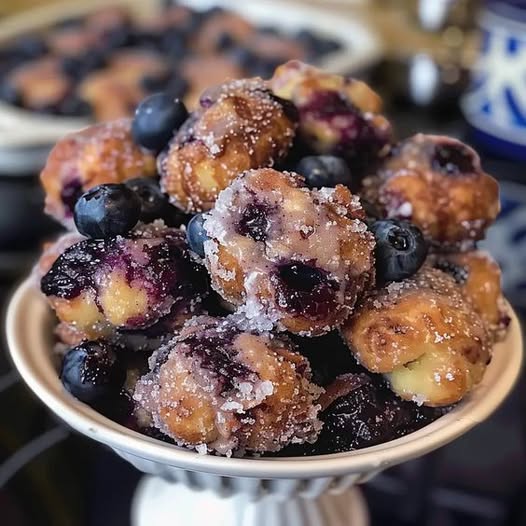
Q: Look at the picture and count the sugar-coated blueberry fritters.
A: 9